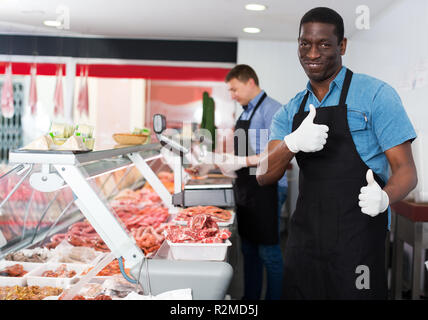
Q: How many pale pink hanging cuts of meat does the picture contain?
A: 4